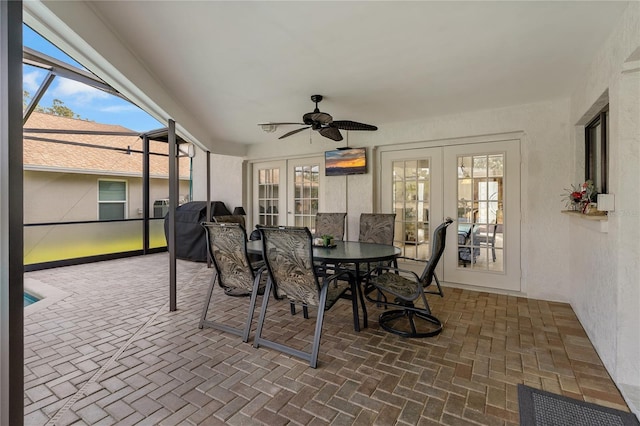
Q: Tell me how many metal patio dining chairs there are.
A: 6